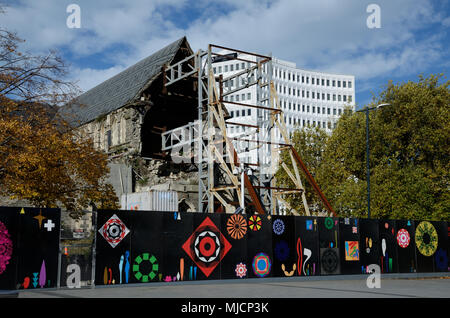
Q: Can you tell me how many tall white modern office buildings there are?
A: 1